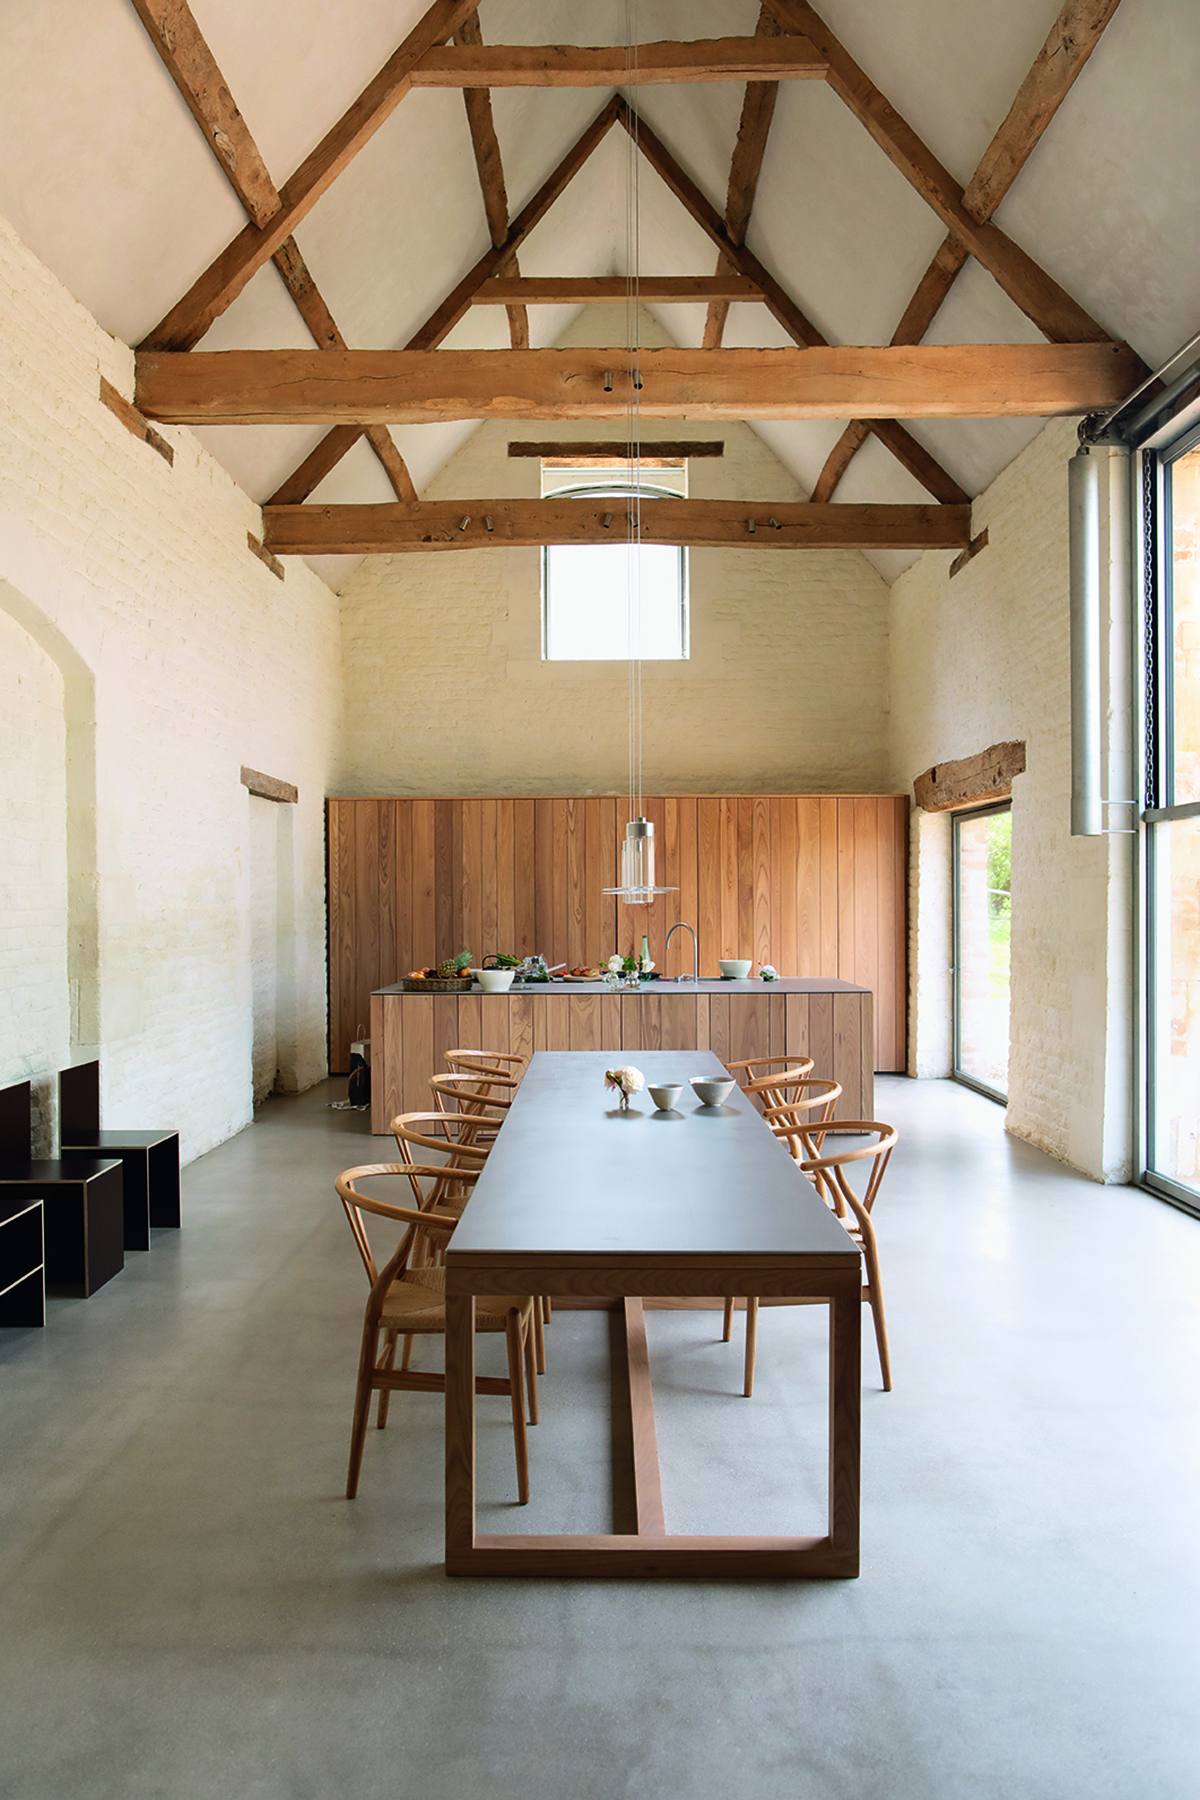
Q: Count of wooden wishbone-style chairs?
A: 7